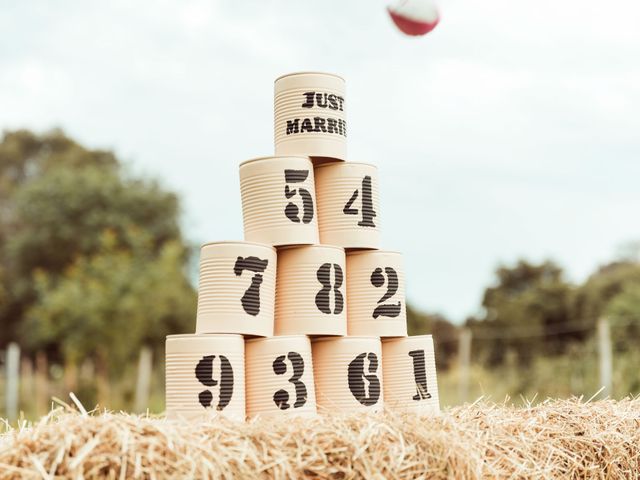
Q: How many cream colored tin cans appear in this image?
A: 10